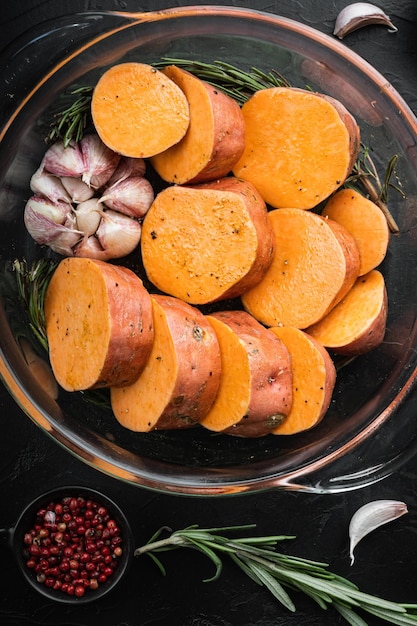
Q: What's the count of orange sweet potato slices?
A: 11